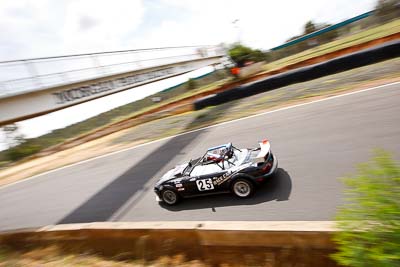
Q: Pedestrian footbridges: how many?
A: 1